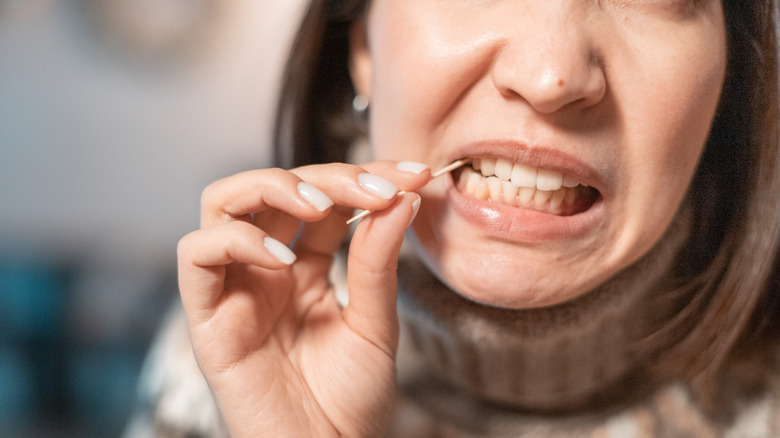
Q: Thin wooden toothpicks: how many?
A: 1